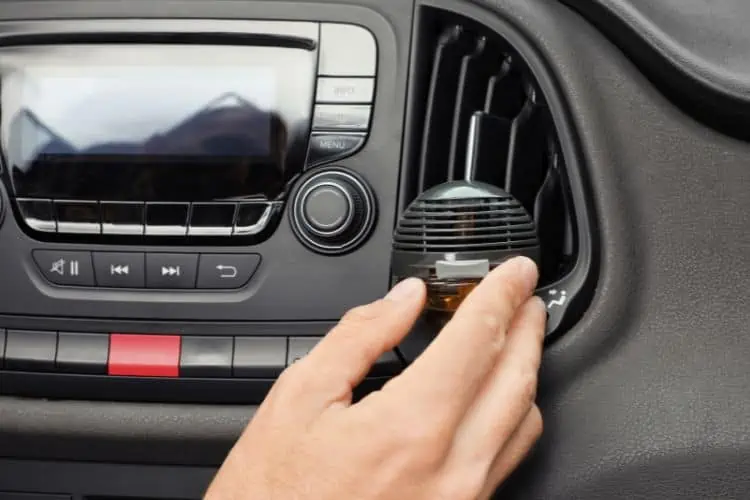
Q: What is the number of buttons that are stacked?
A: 4